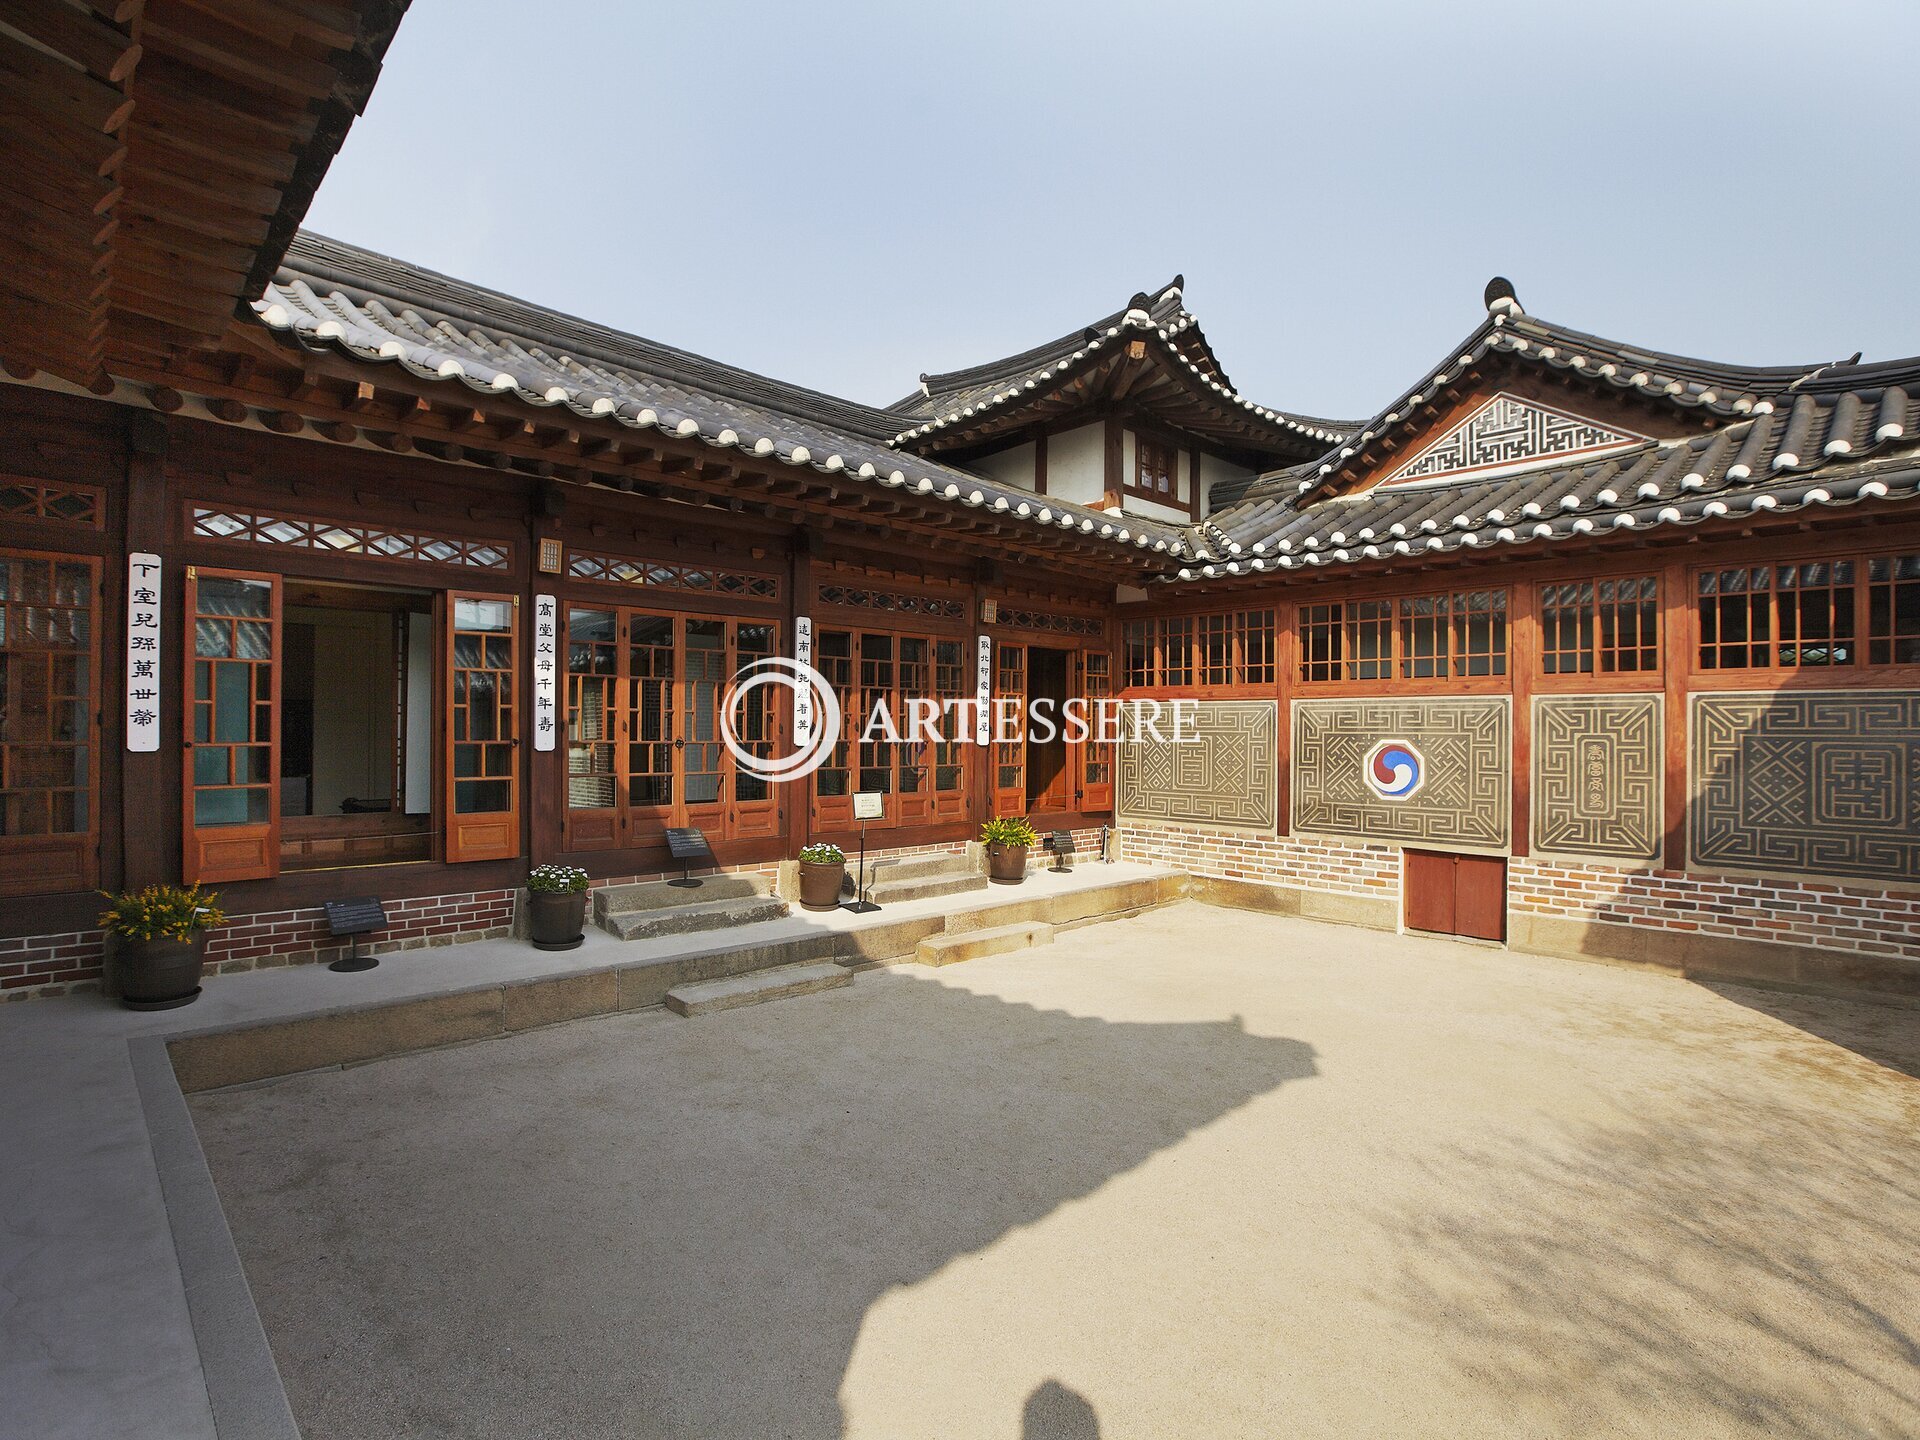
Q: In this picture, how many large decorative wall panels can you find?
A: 4